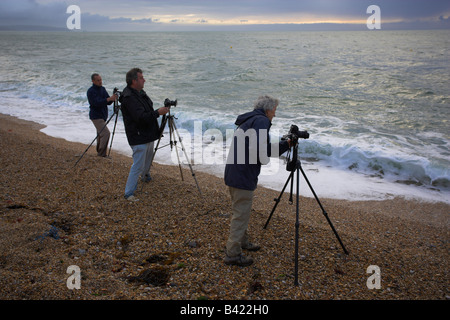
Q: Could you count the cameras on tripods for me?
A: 3